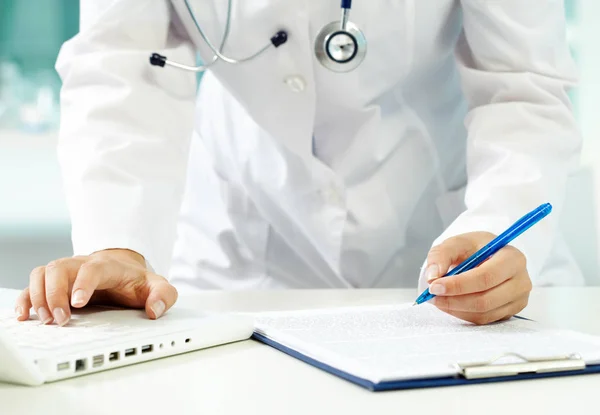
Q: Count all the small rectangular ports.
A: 6